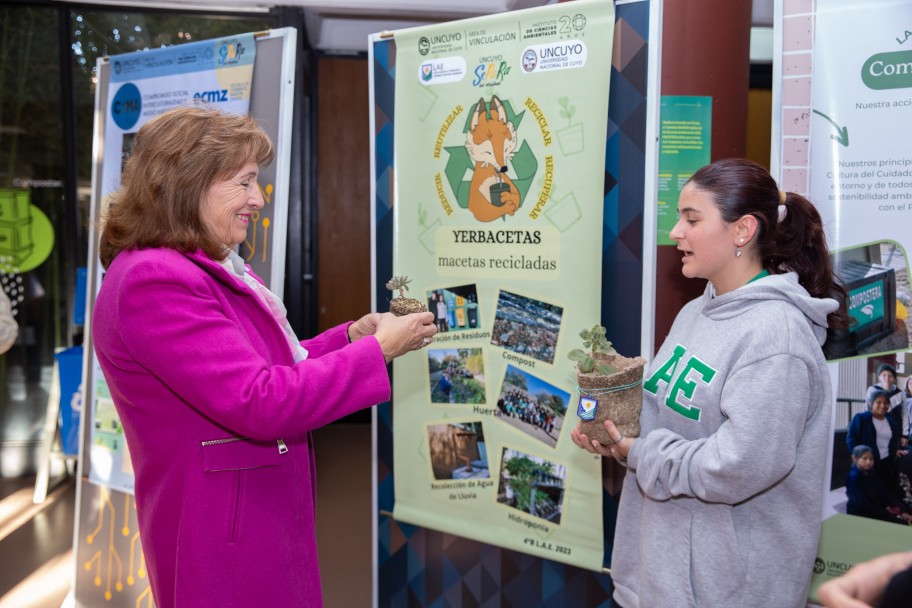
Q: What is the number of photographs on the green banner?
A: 6